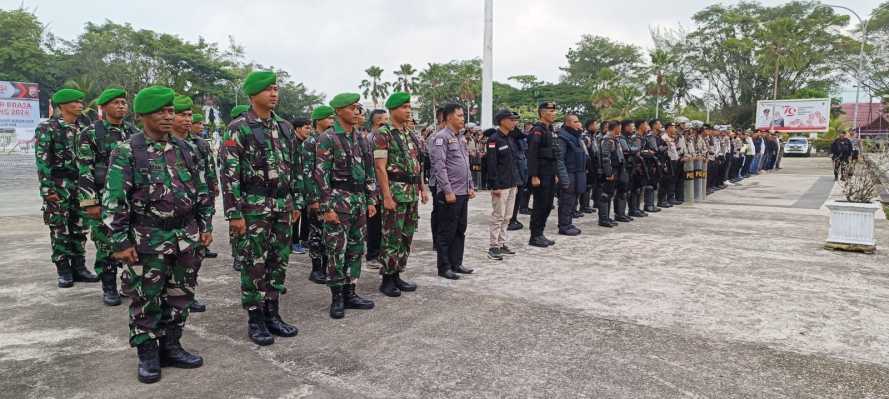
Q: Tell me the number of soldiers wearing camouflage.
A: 10